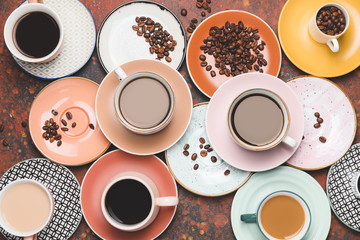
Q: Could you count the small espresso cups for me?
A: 1